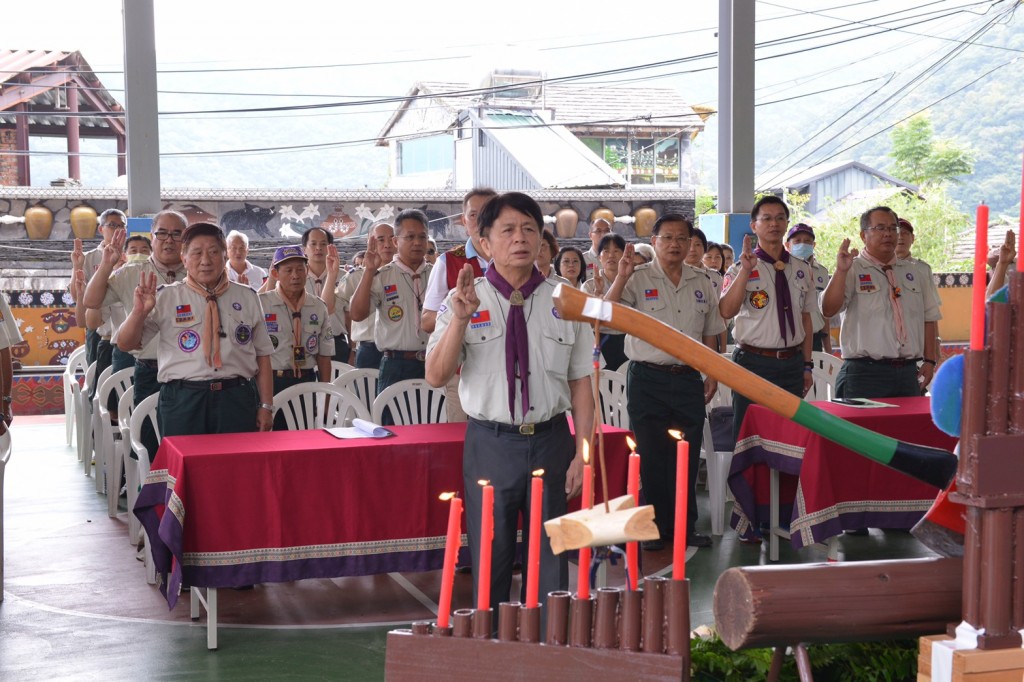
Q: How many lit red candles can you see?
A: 6